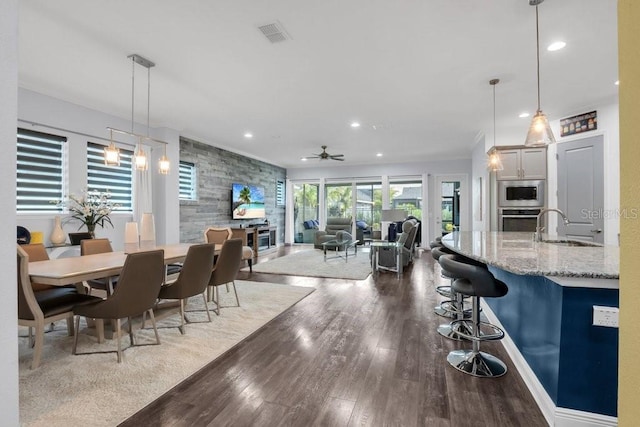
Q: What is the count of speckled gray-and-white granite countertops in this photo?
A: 1